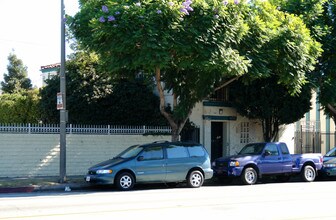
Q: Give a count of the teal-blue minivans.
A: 1